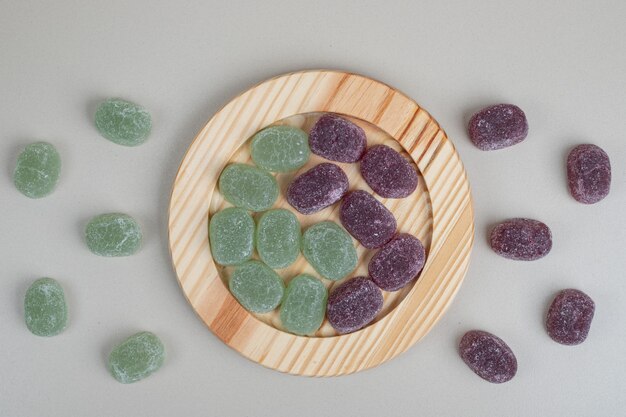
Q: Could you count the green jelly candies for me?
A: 12